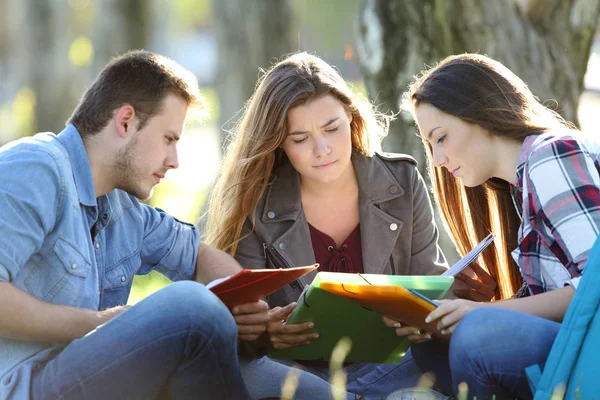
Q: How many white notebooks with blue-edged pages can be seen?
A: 1